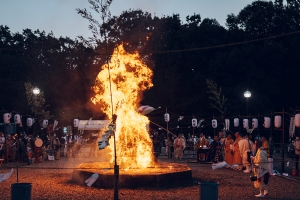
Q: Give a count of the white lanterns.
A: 14